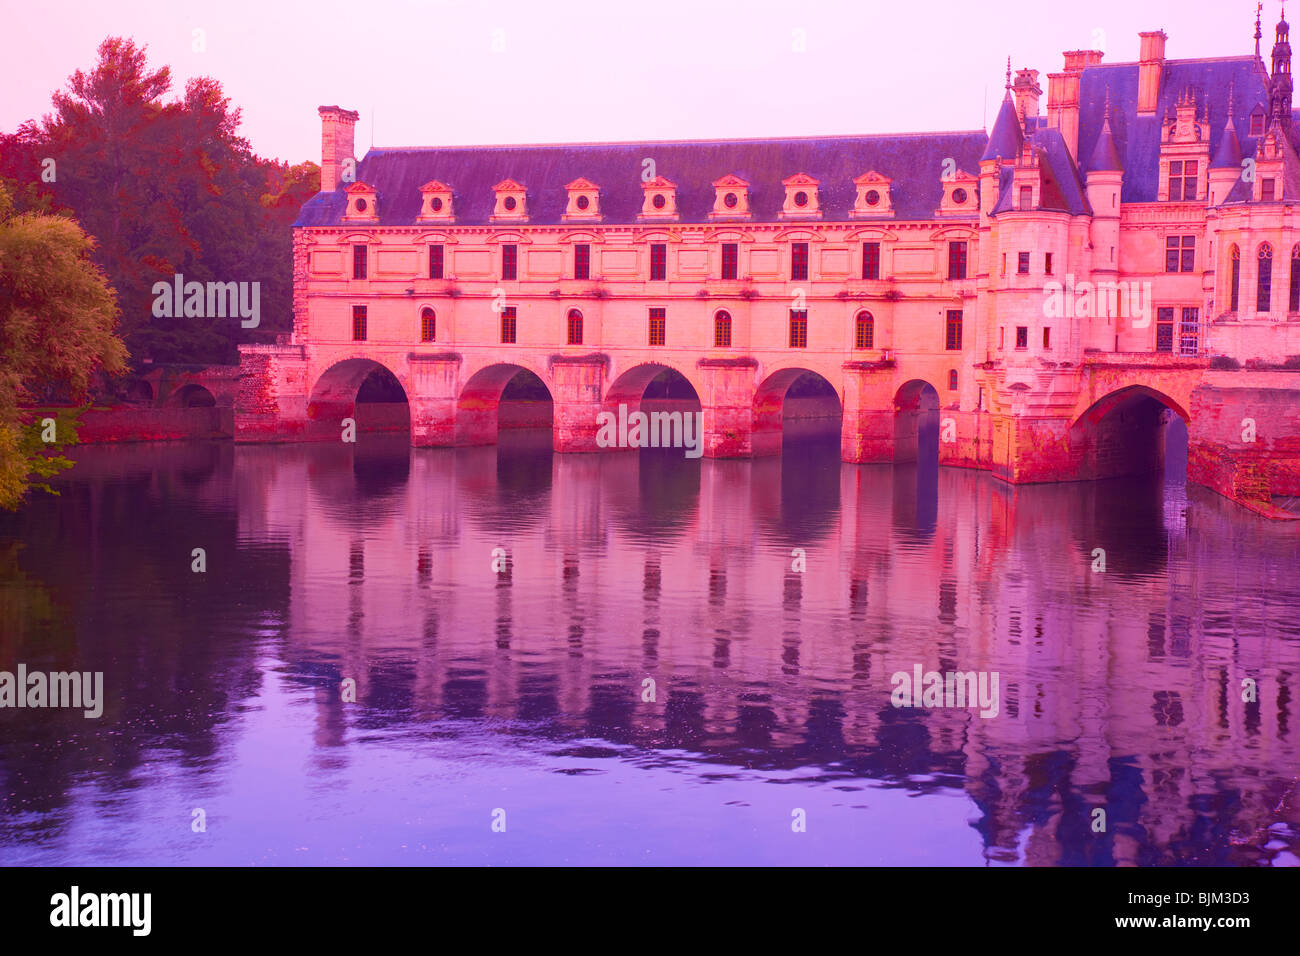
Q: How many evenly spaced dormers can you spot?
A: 9